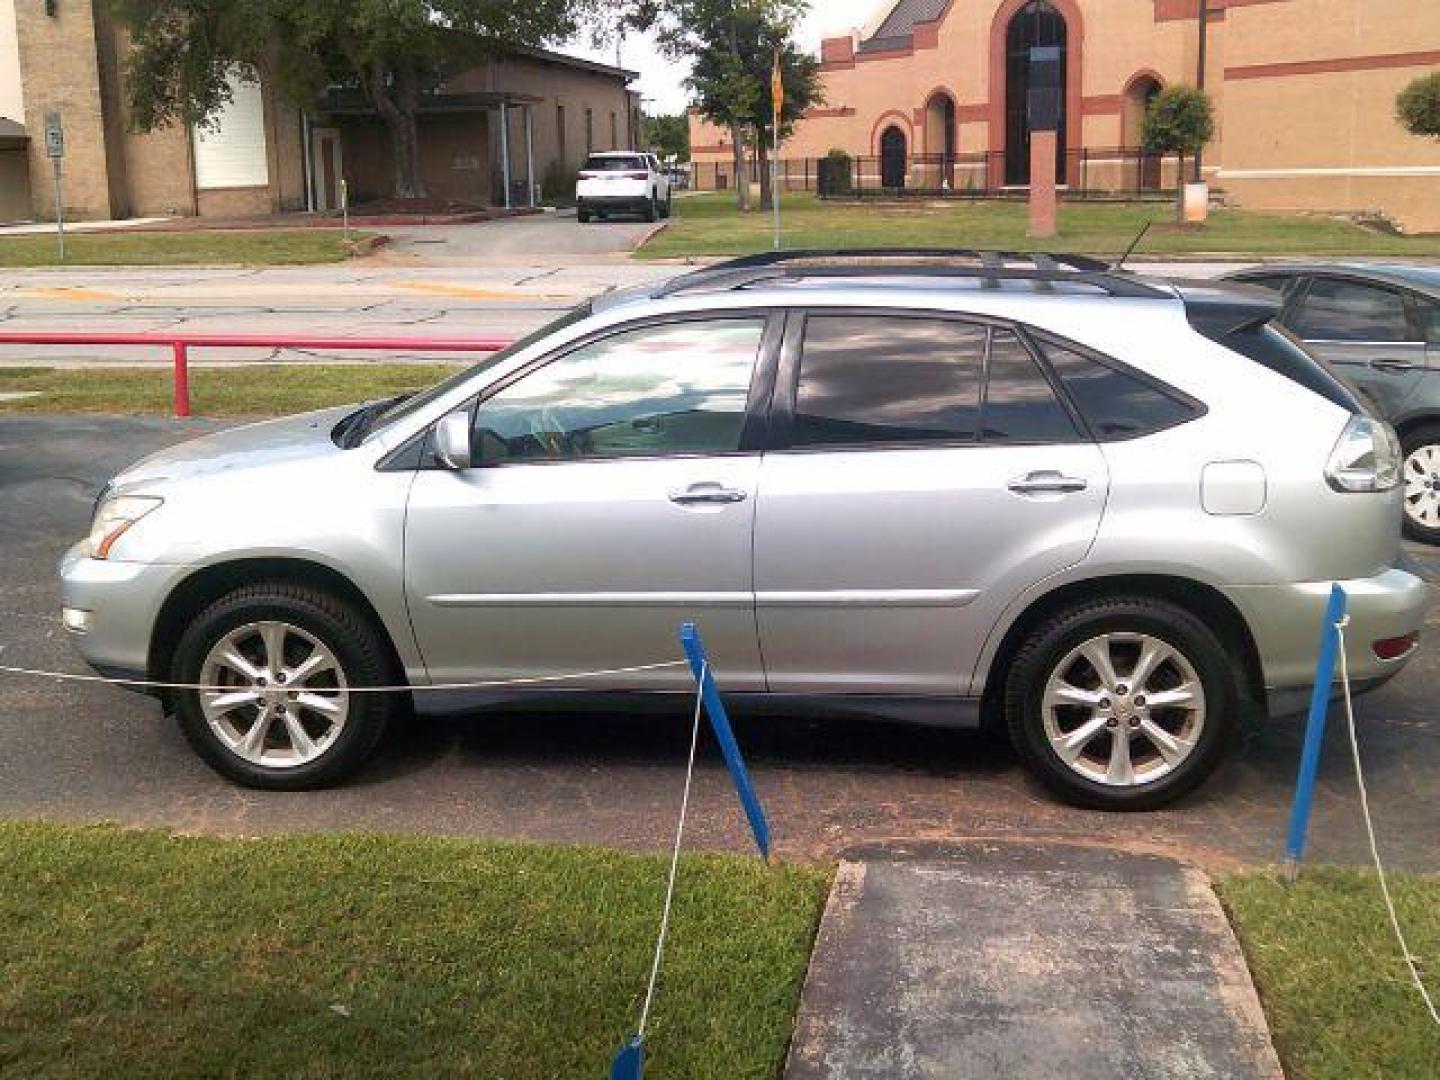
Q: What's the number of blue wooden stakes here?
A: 3